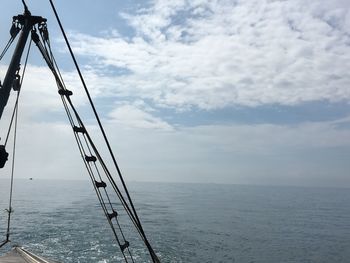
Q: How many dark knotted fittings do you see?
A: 6